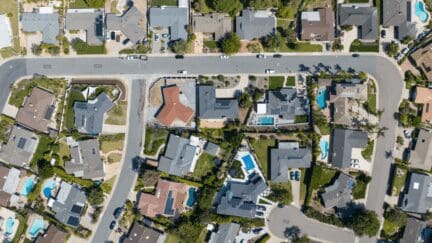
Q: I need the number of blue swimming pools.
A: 10